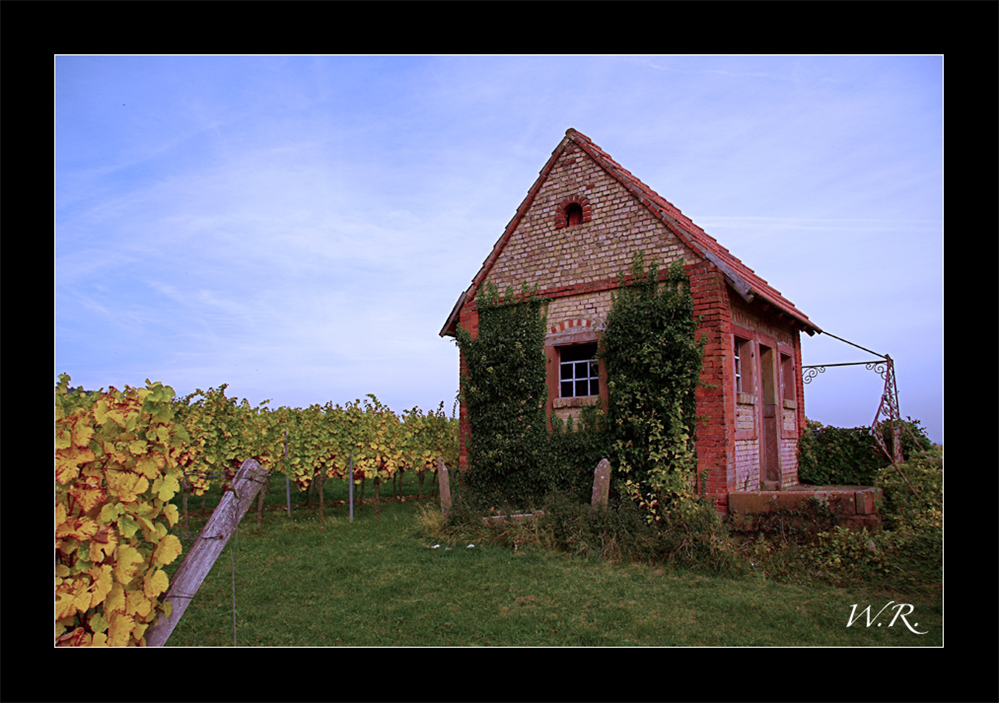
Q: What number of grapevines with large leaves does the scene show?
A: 1